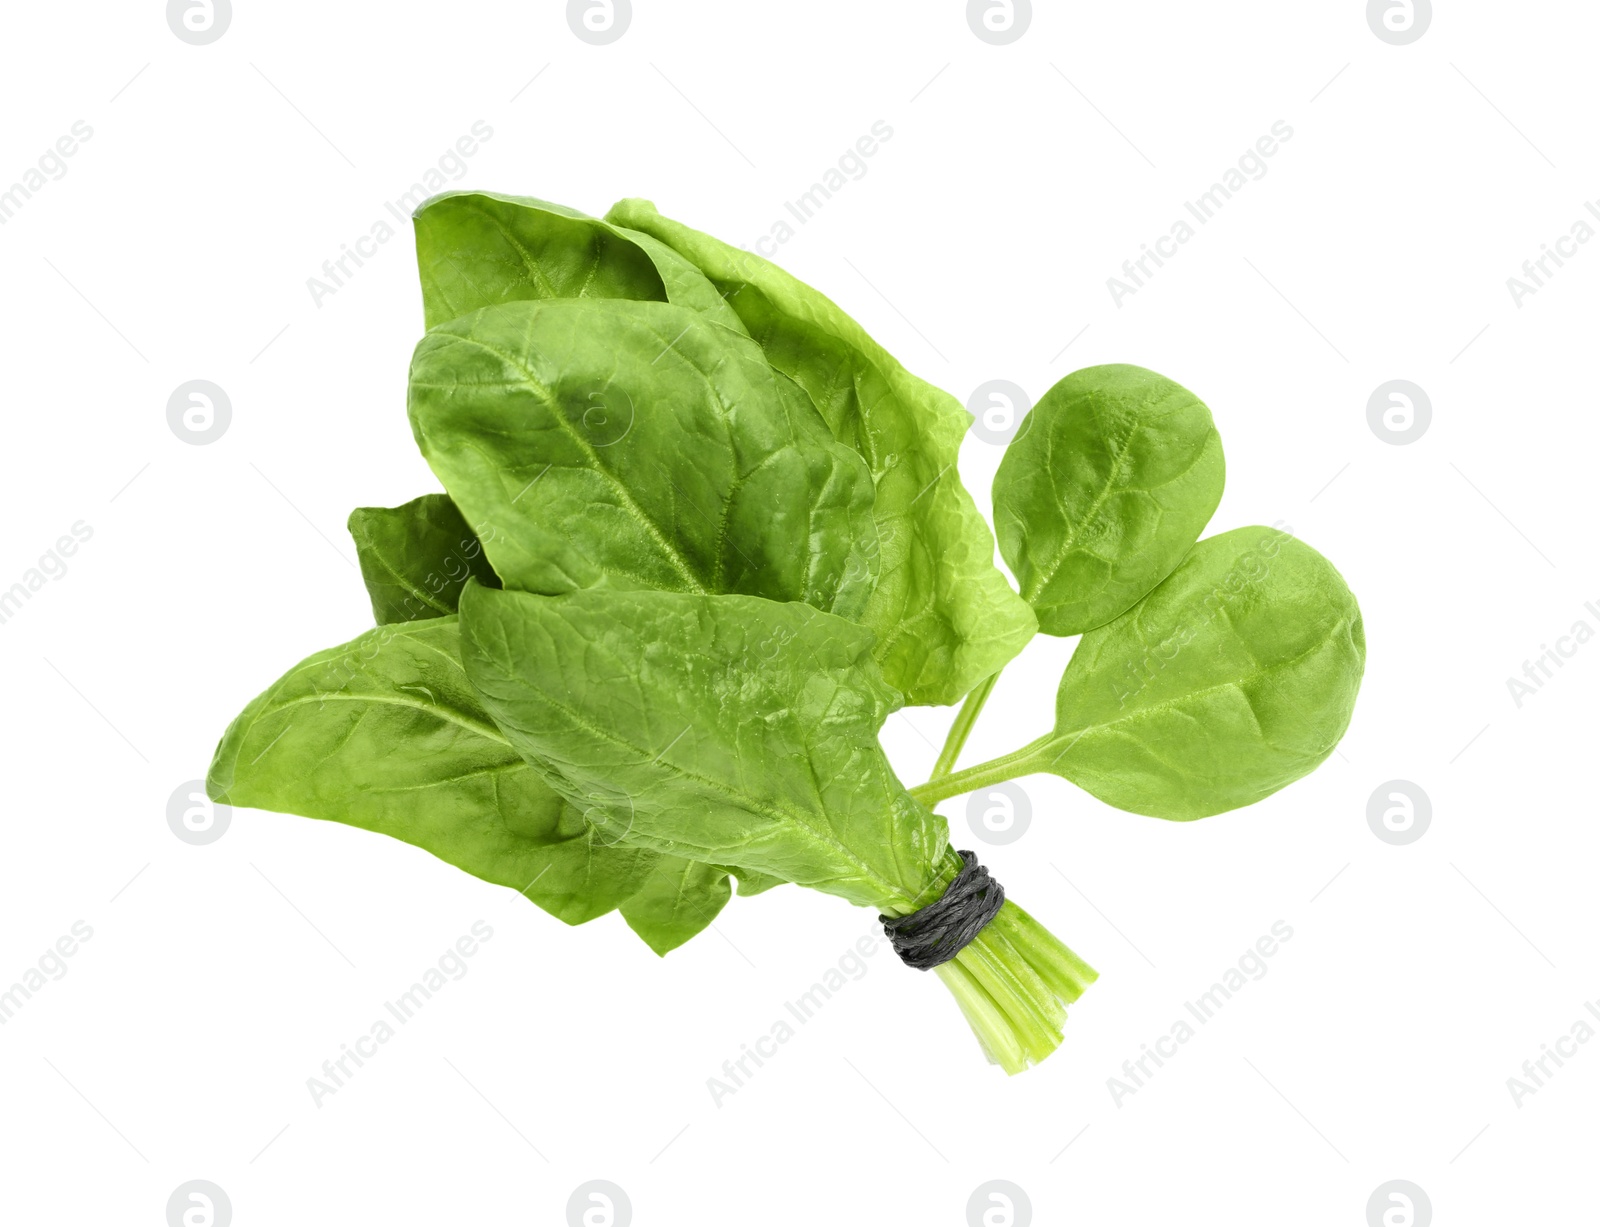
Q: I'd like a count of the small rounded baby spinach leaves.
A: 2